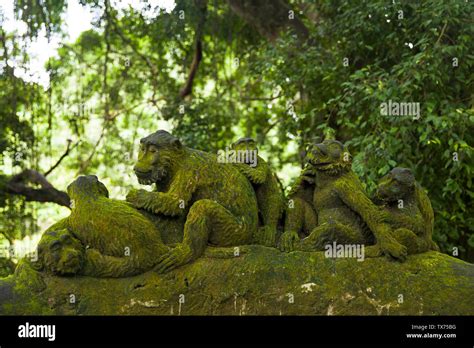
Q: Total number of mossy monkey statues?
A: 6